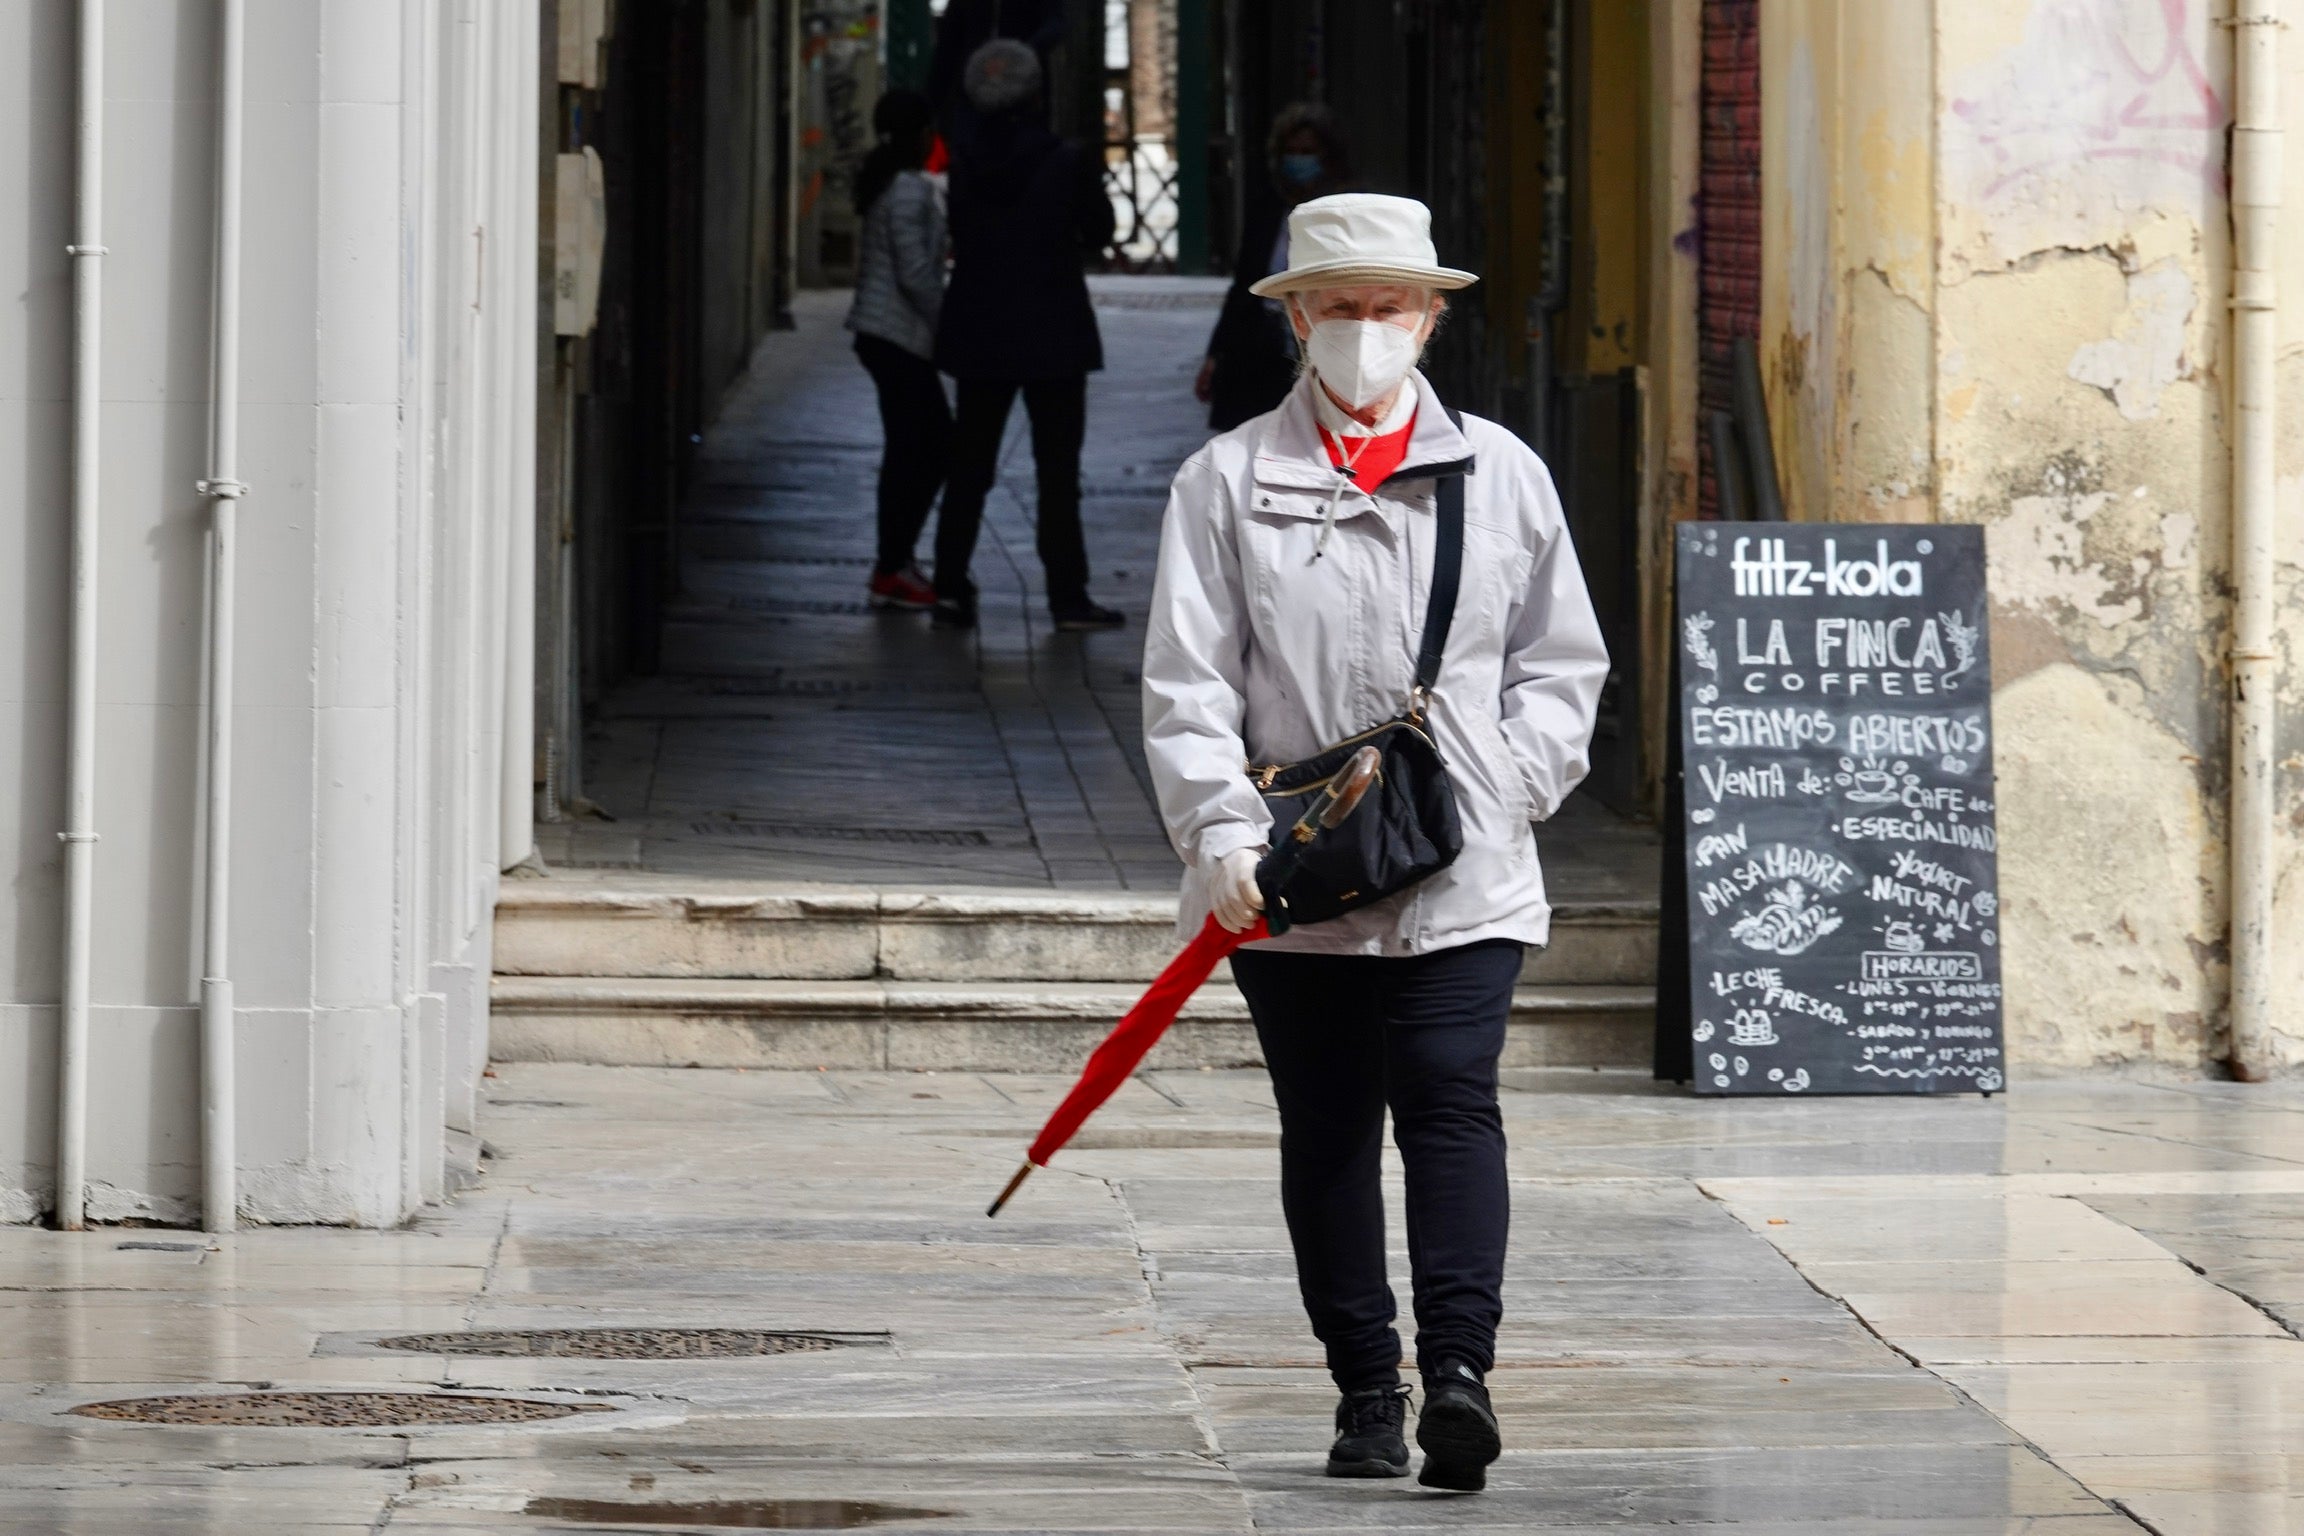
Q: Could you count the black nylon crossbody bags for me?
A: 1